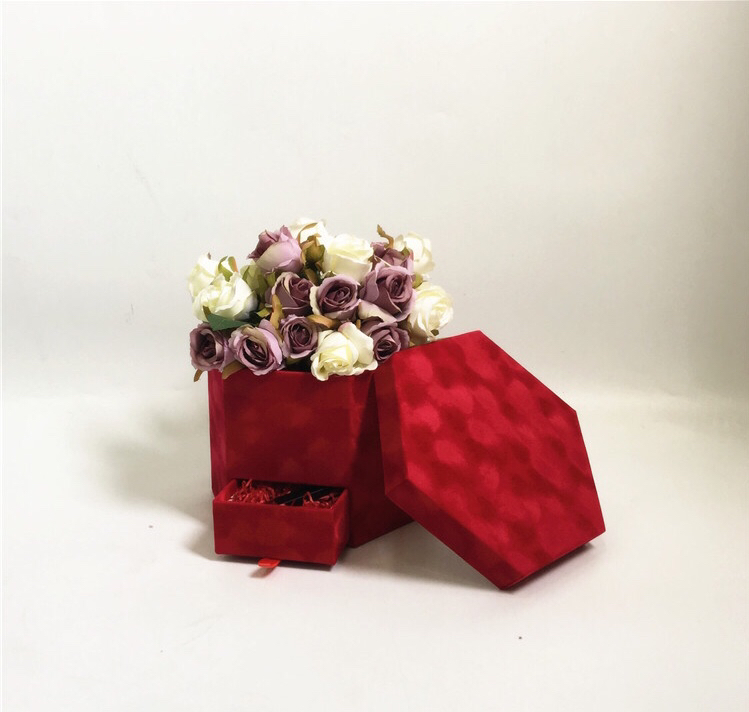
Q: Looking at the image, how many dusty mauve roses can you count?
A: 9